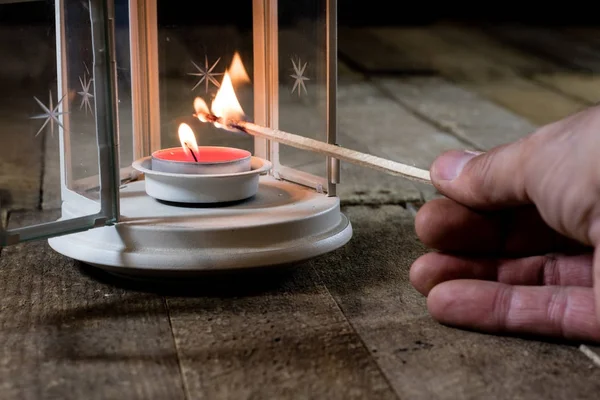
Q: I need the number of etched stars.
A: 4